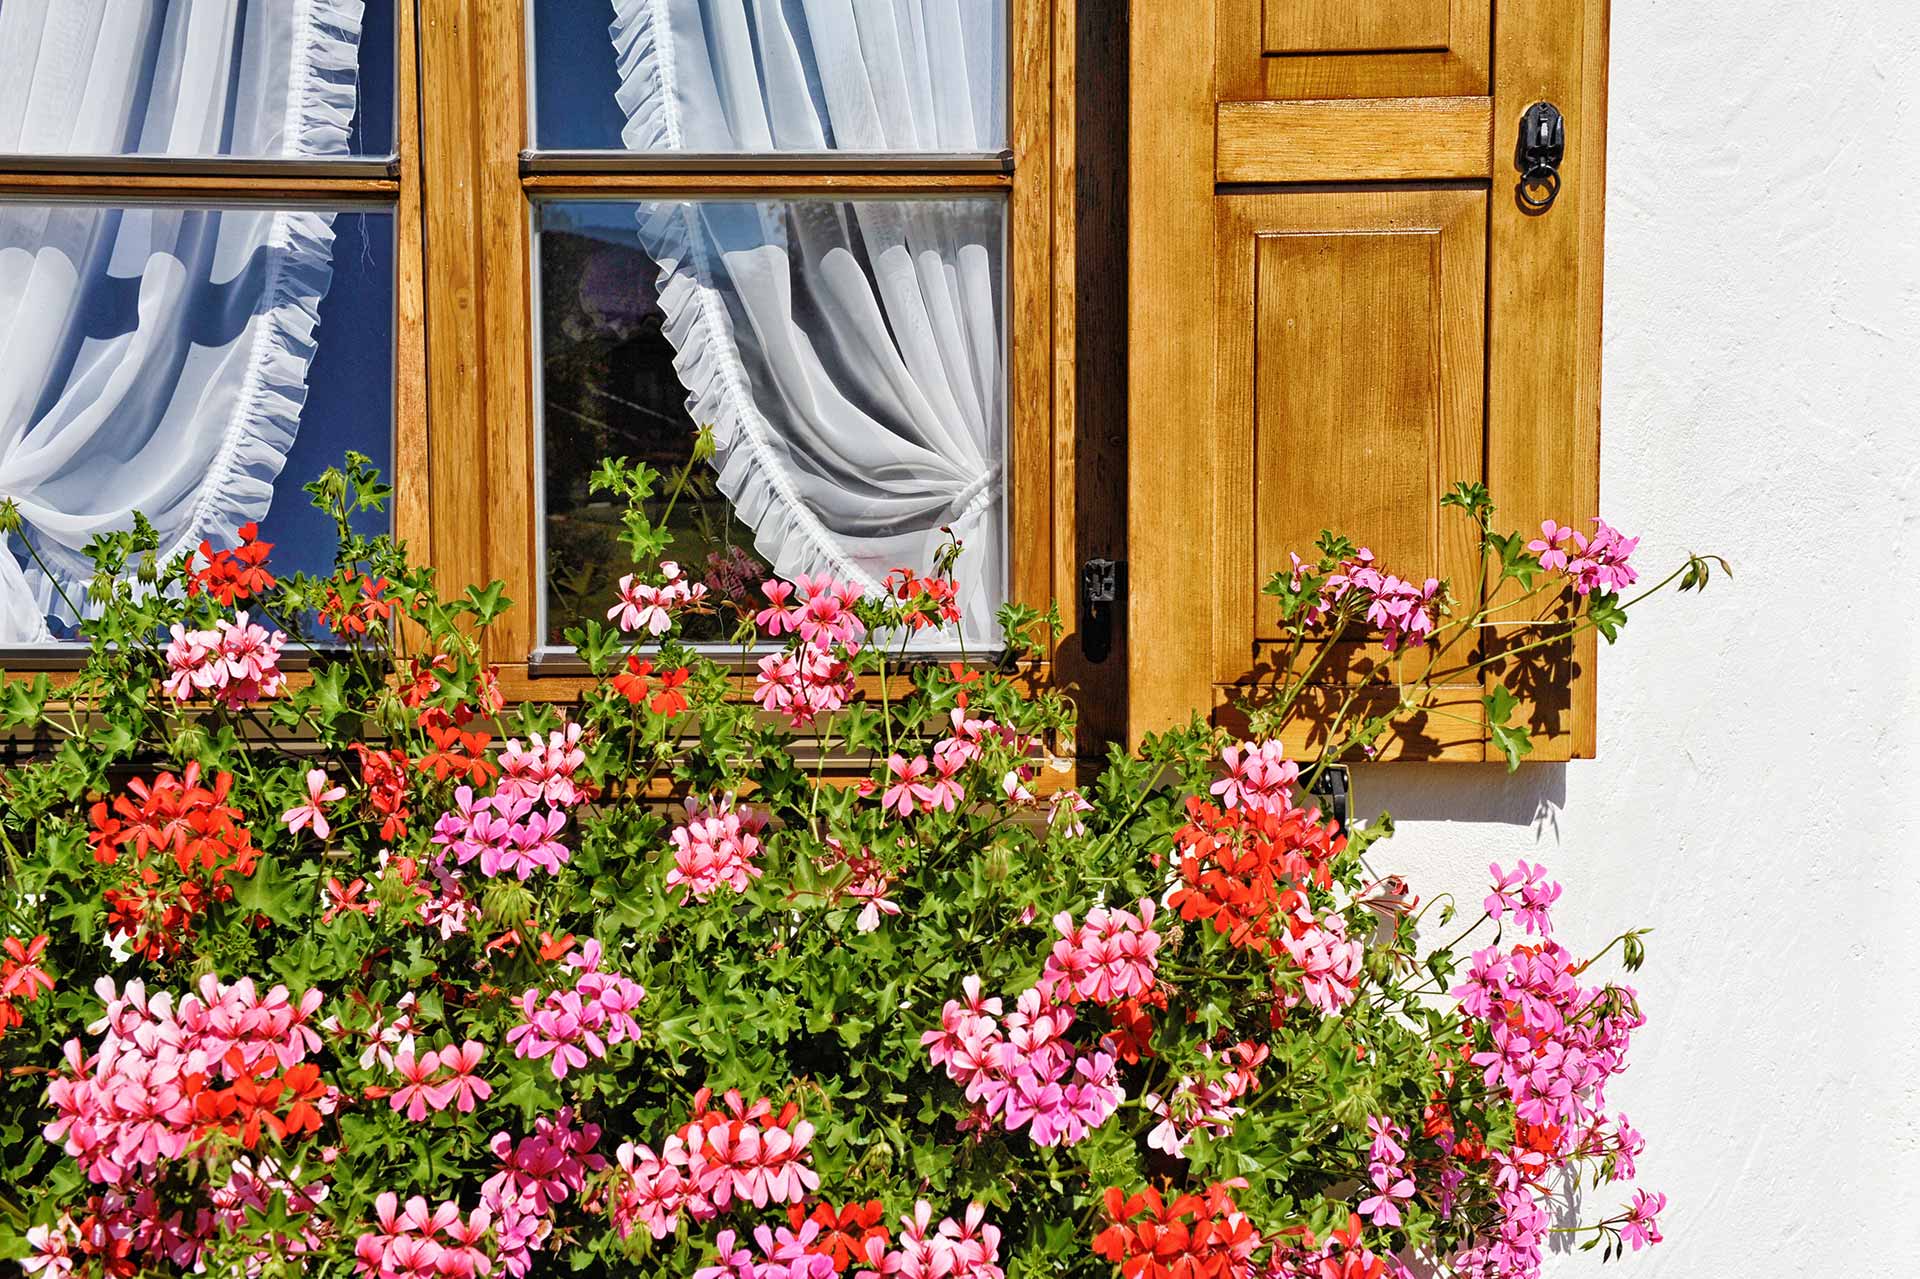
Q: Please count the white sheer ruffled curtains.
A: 2